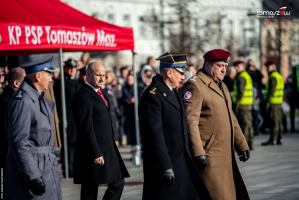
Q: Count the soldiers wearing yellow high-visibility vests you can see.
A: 2